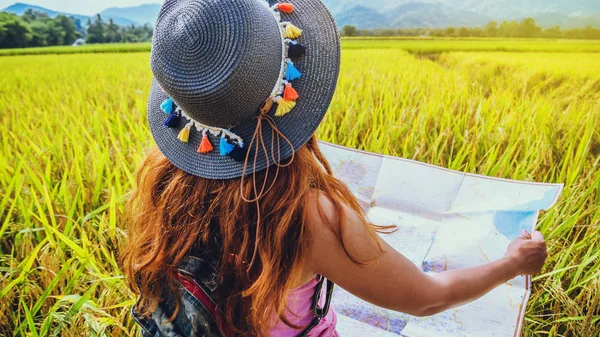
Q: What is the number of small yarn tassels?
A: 12